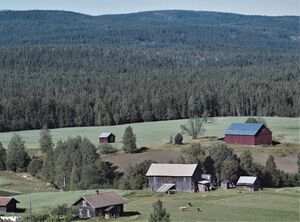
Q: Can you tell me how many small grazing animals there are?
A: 3